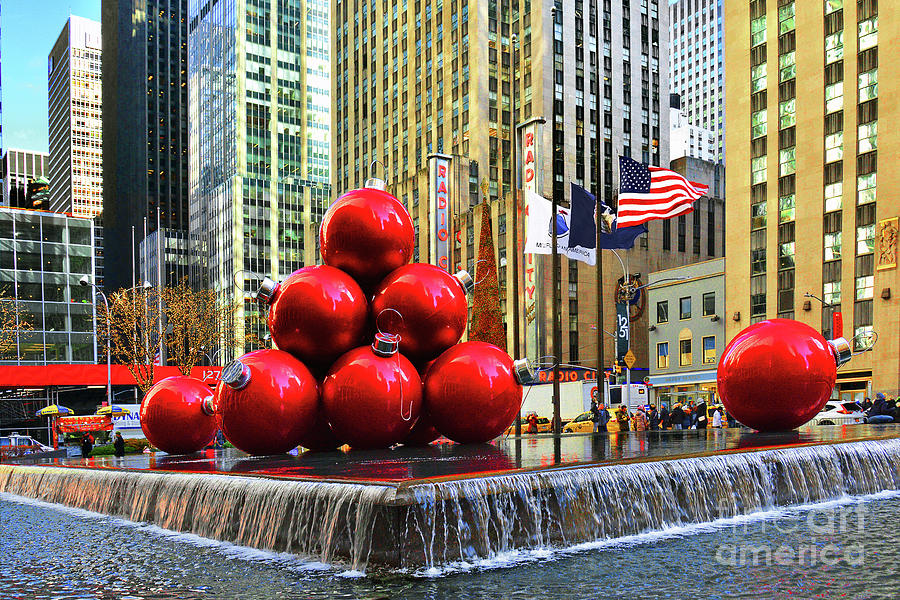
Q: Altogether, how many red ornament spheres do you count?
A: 8